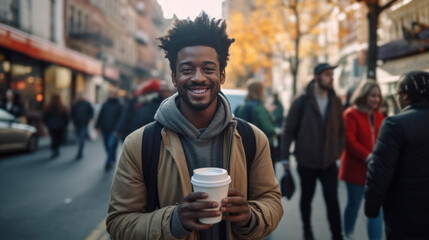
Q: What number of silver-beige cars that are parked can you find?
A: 1